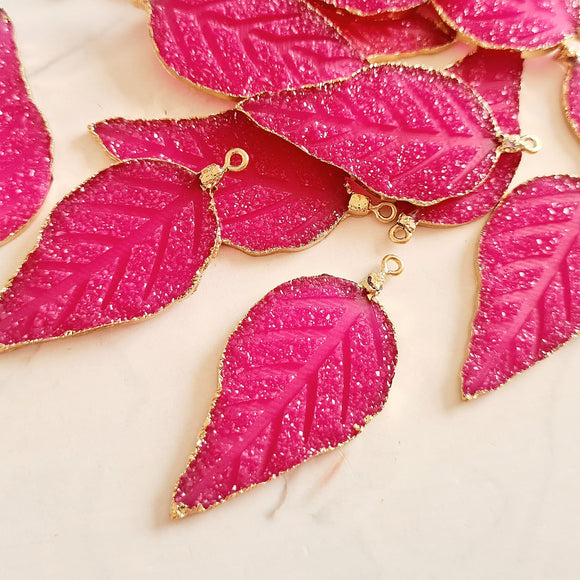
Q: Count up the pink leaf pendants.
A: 12